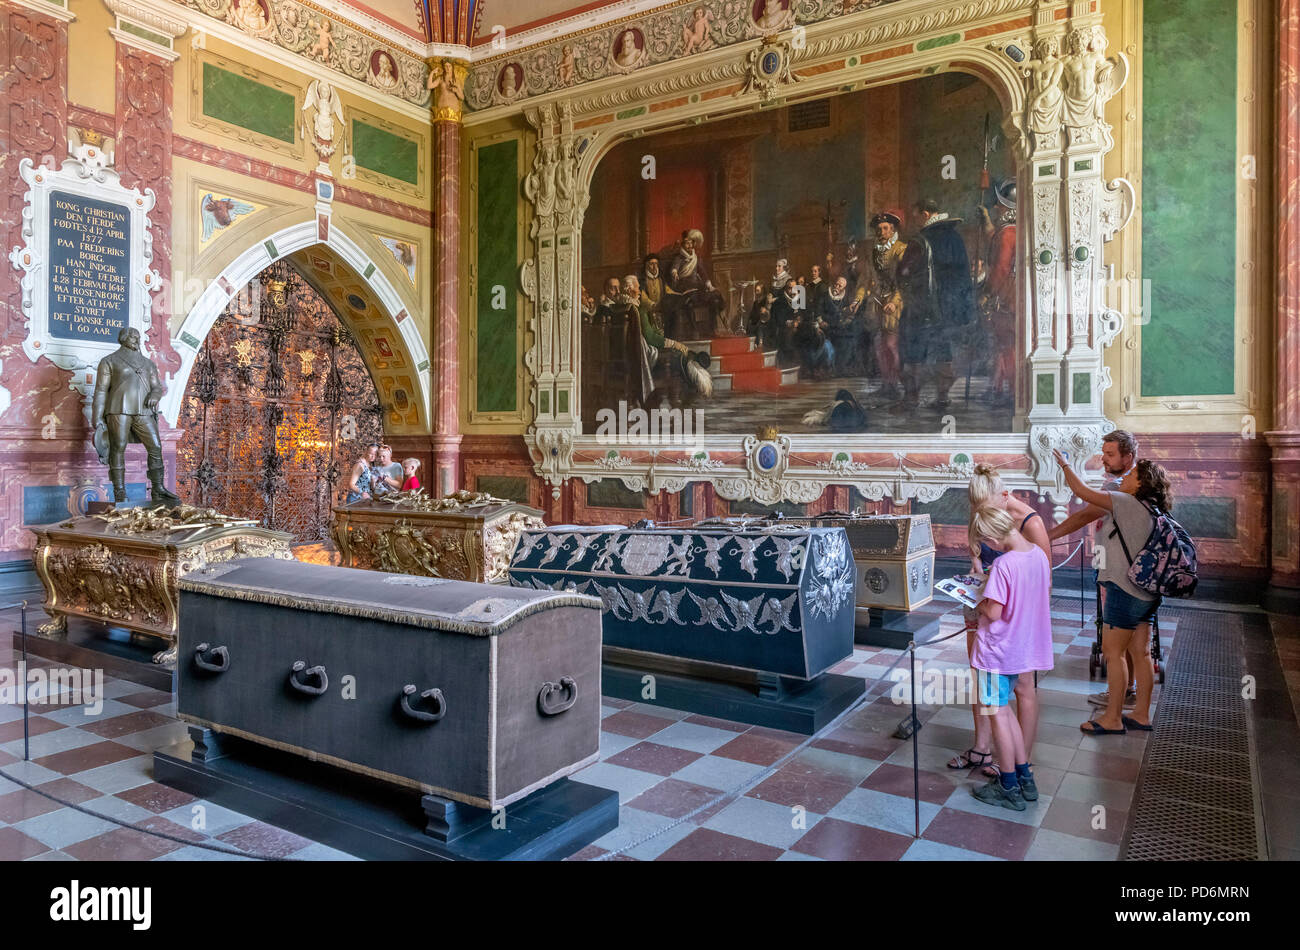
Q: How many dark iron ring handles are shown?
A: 4